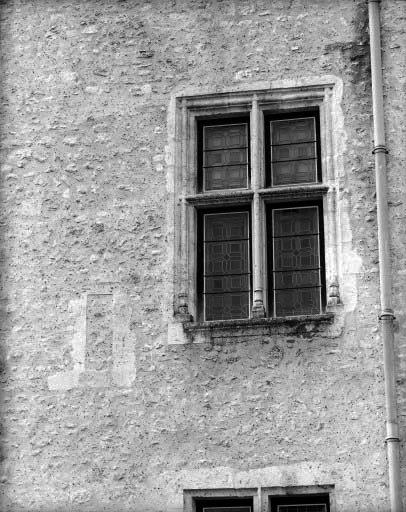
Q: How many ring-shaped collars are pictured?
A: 3